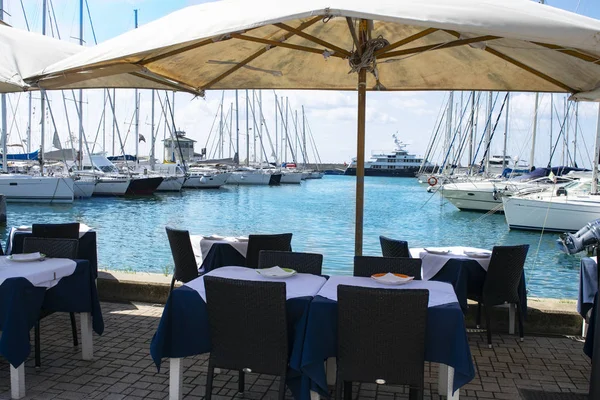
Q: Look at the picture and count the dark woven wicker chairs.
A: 10